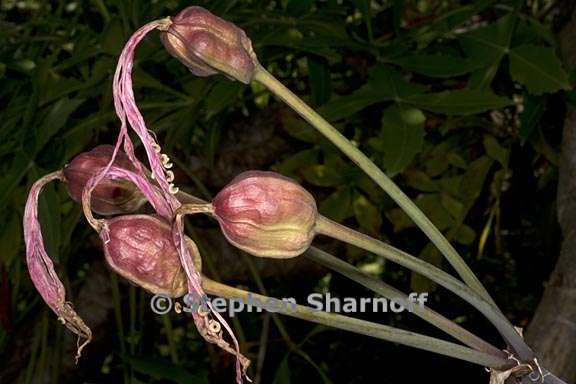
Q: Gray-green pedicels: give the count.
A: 4